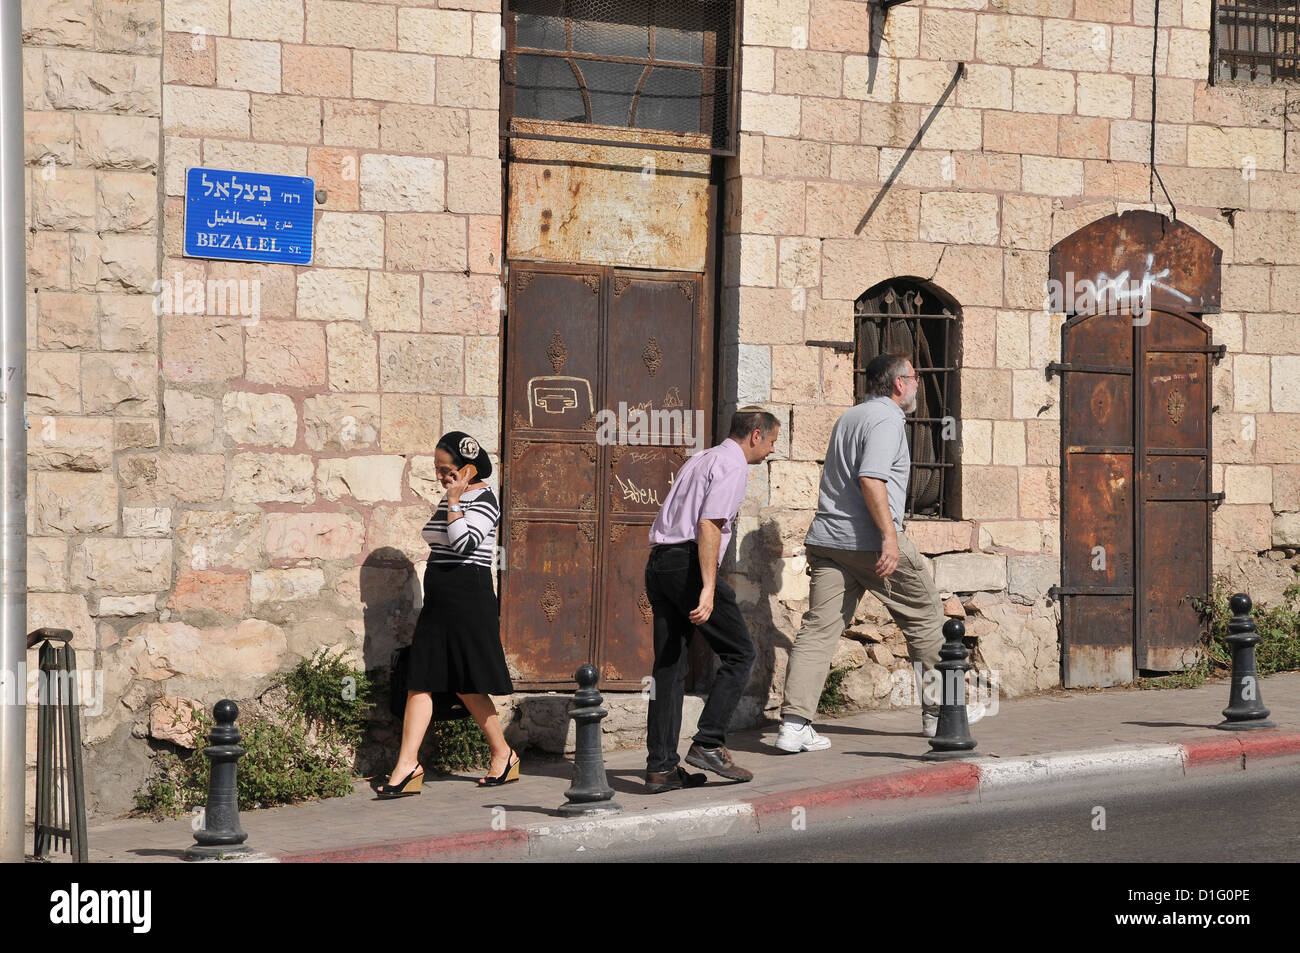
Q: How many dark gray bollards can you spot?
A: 4